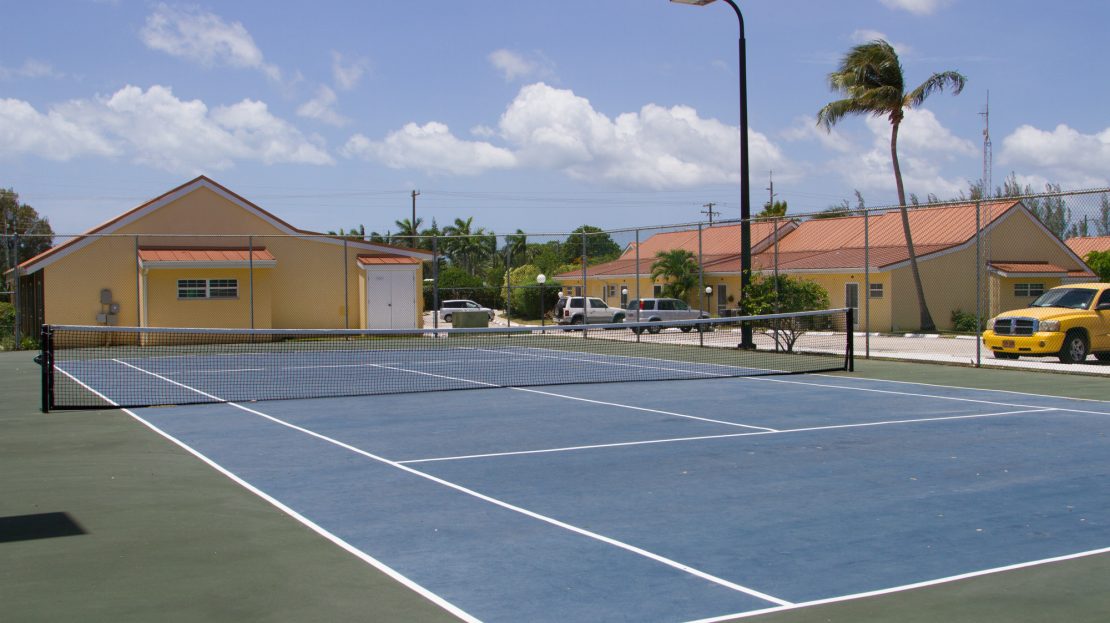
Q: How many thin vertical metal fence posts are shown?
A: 12